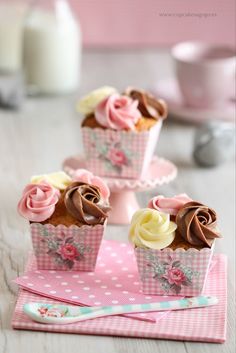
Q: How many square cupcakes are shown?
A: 3